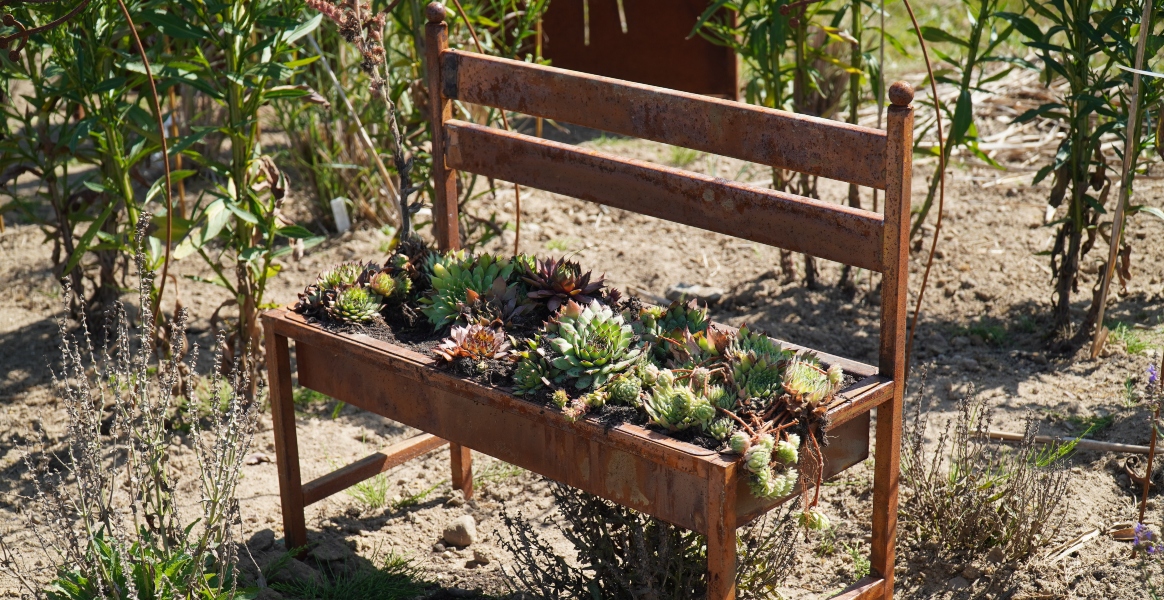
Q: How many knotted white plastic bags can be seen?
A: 0